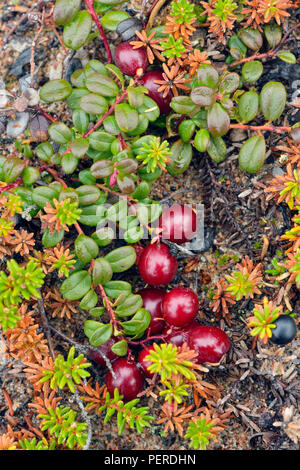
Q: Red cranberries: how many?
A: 11